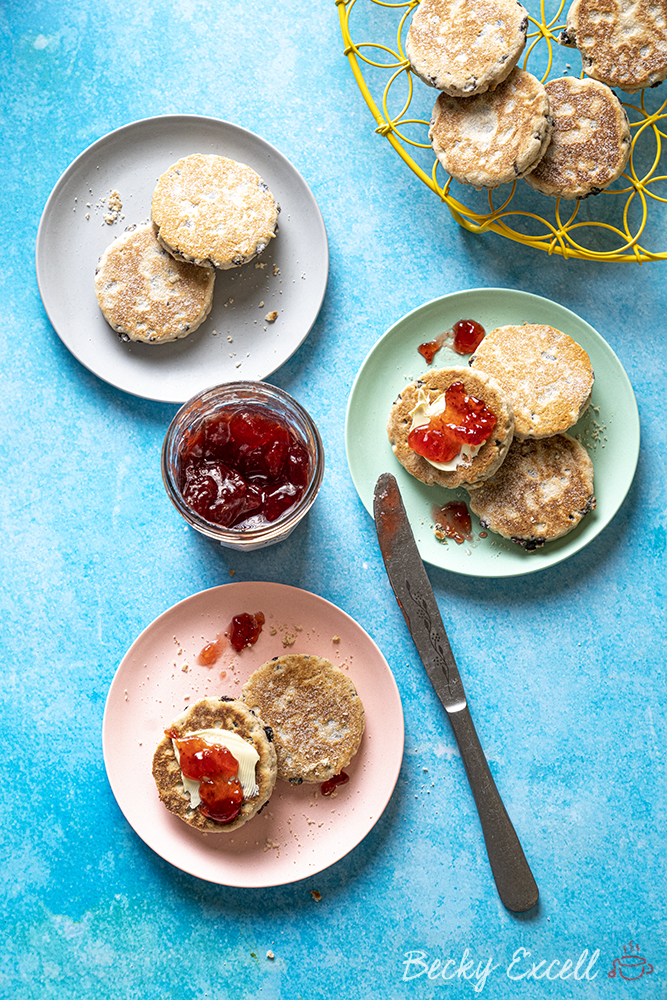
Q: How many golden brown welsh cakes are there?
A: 11